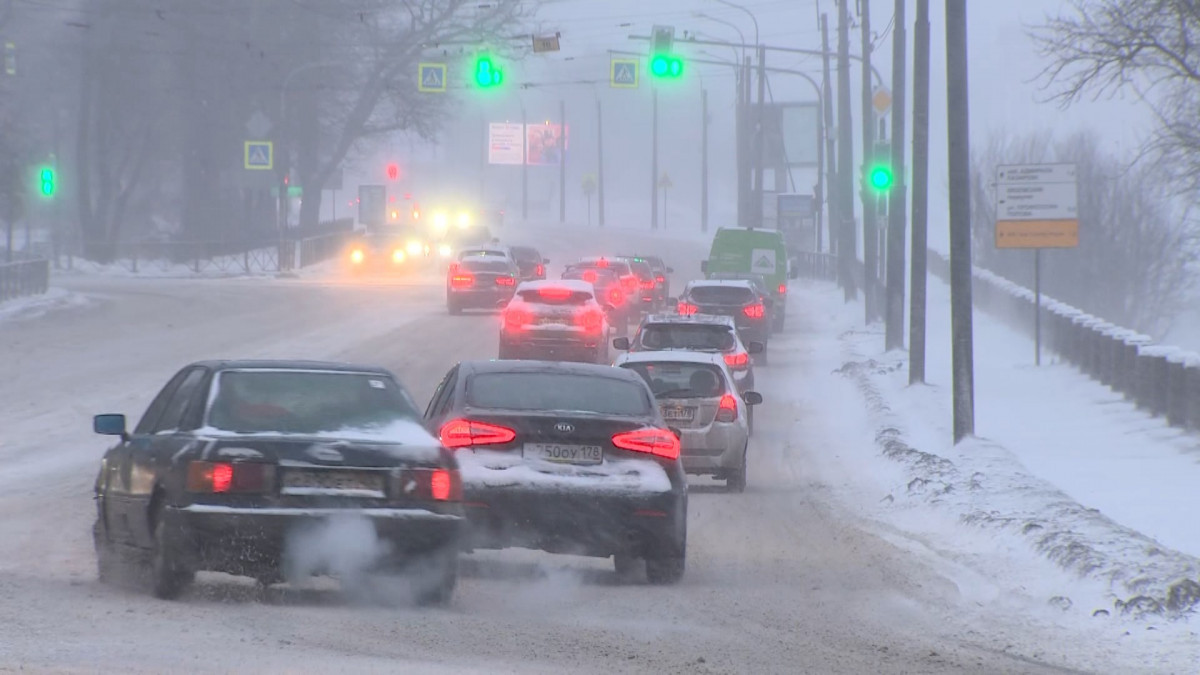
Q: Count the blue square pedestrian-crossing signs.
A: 3